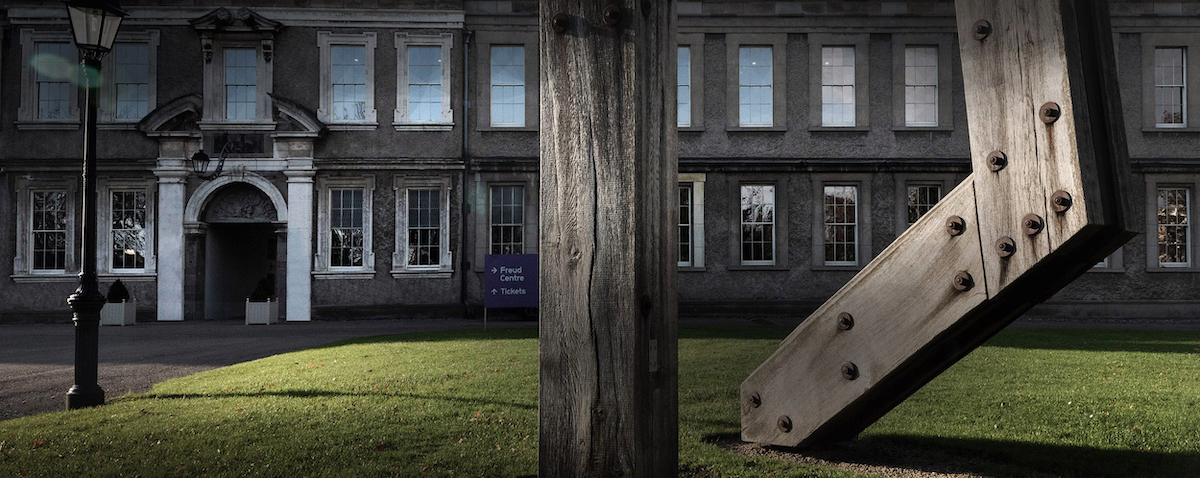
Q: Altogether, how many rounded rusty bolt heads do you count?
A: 14